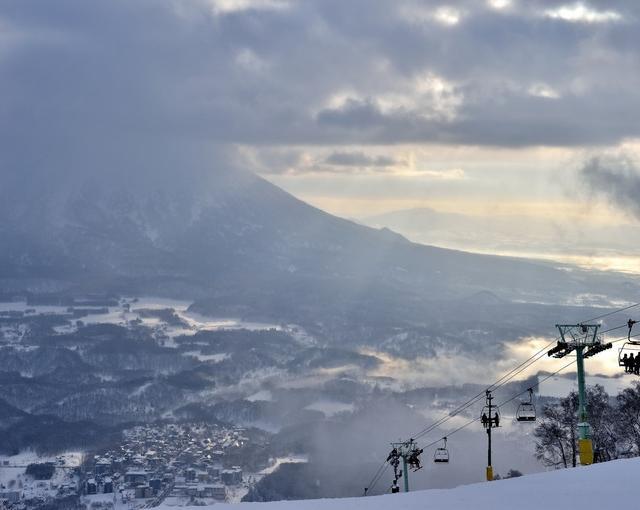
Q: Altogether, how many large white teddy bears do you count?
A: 0